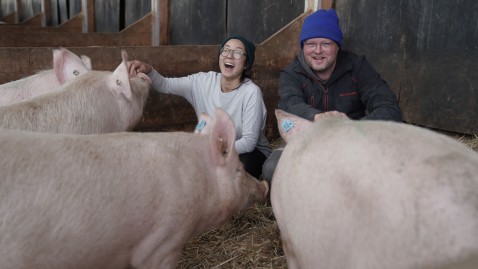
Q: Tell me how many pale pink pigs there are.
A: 4